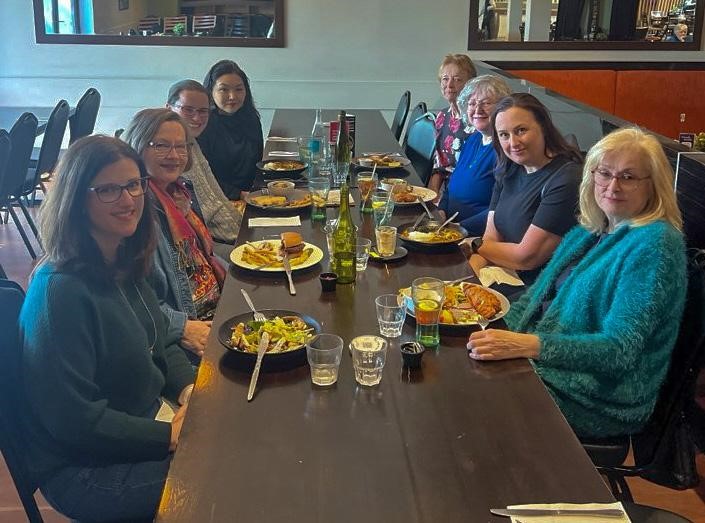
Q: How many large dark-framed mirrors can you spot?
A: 2